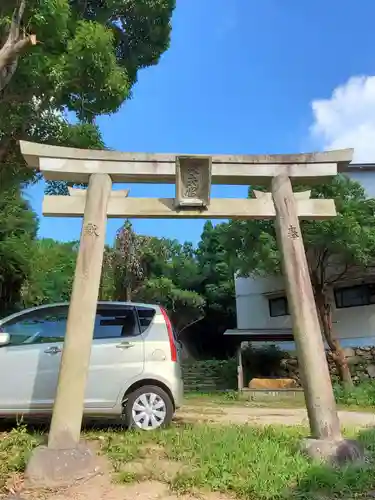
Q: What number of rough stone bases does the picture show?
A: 2